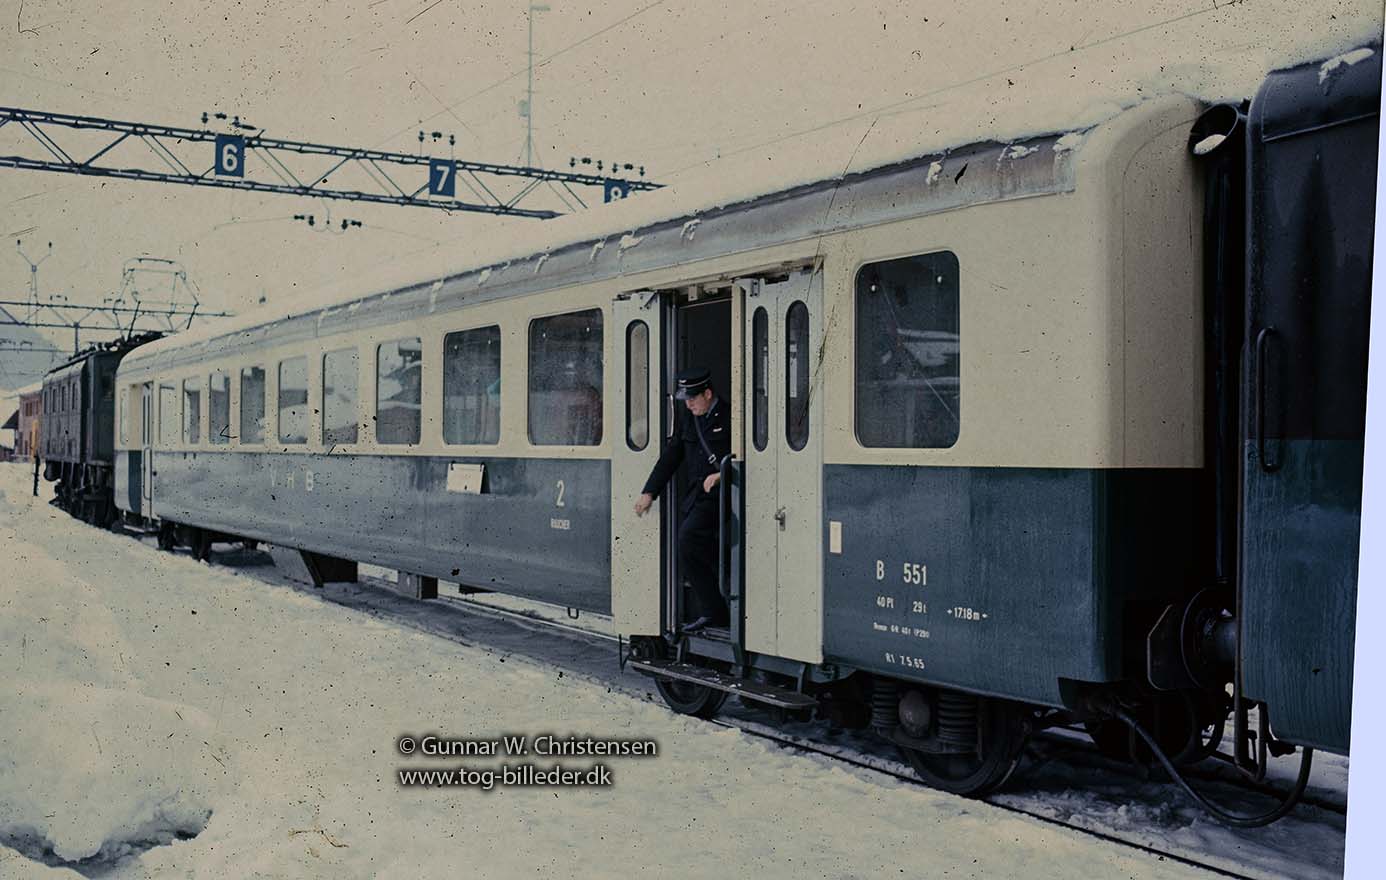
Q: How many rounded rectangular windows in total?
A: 11